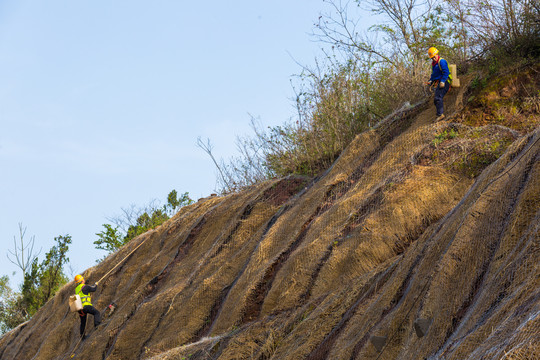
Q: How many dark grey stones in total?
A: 2